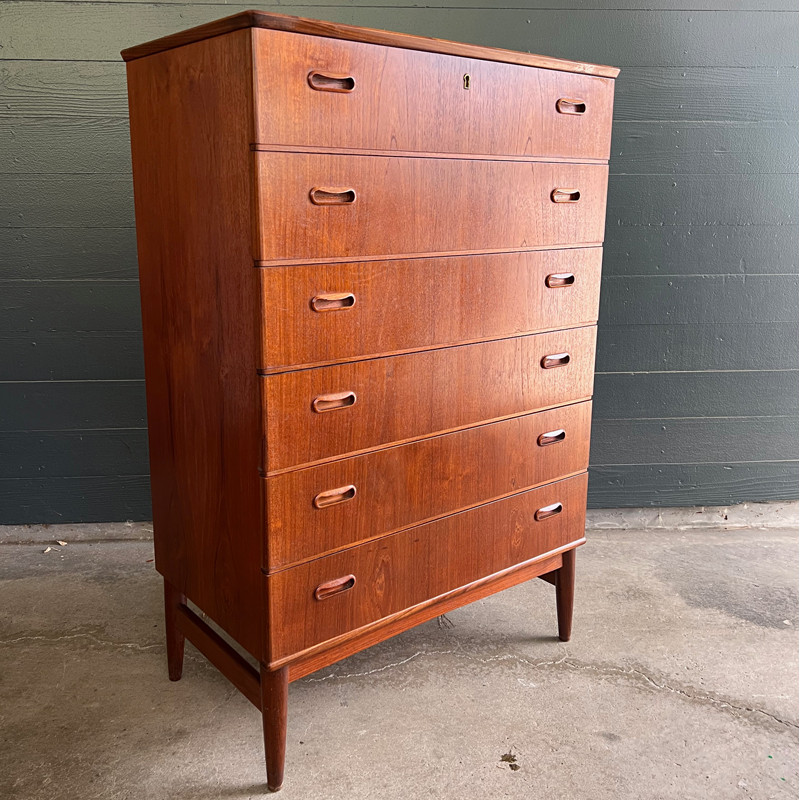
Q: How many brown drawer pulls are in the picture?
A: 12